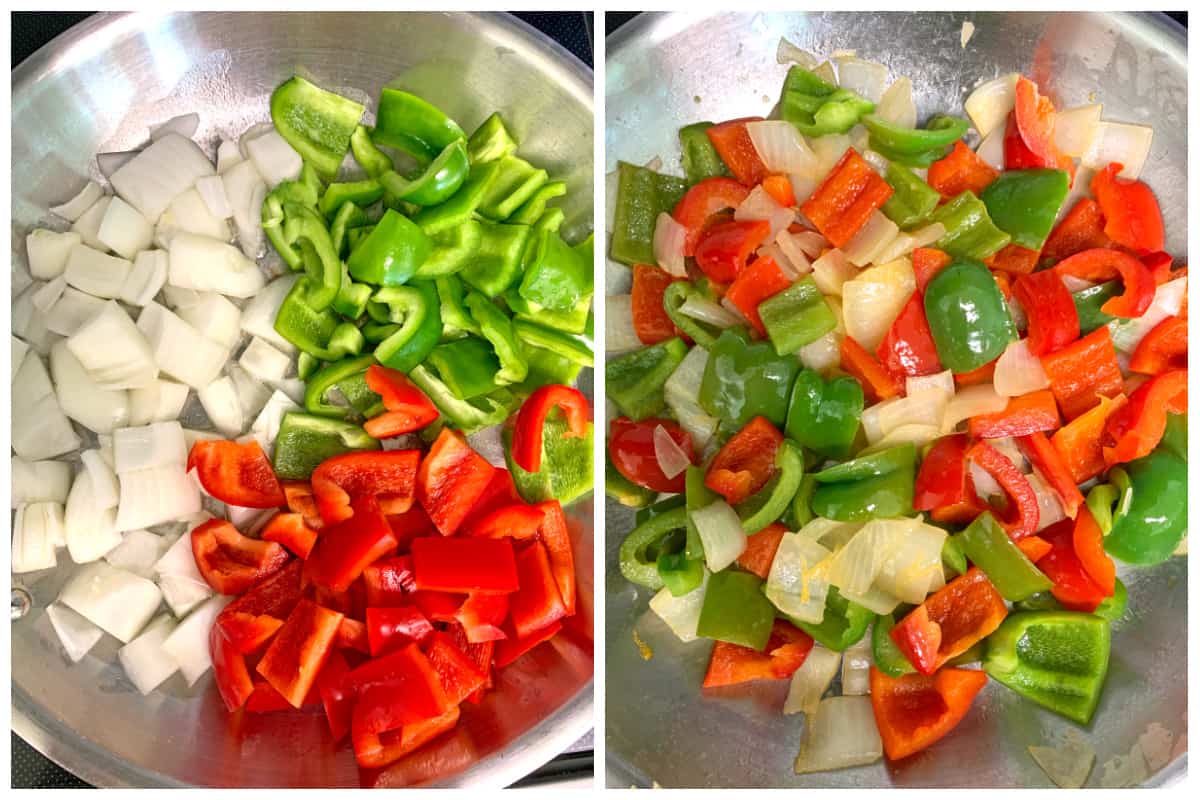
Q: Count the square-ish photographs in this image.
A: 2